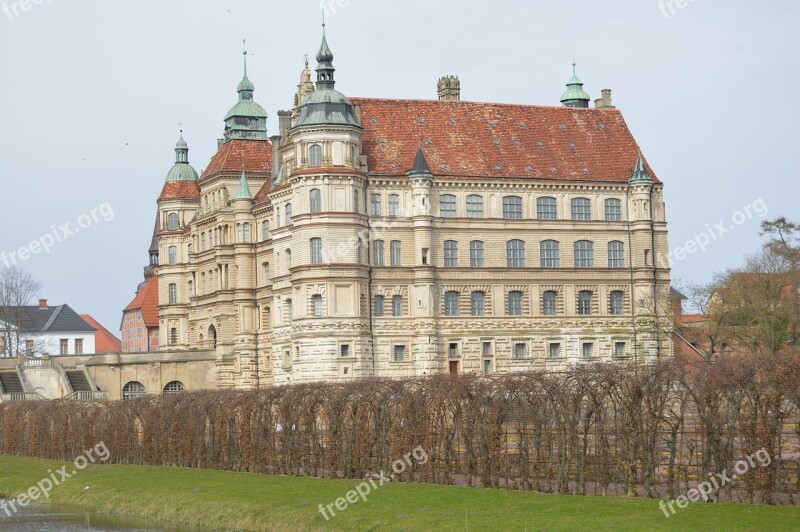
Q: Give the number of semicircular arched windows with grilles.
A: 2